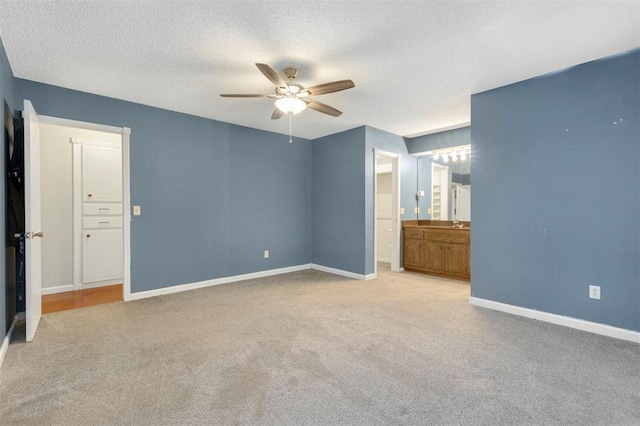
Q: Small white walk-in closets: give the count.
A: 1